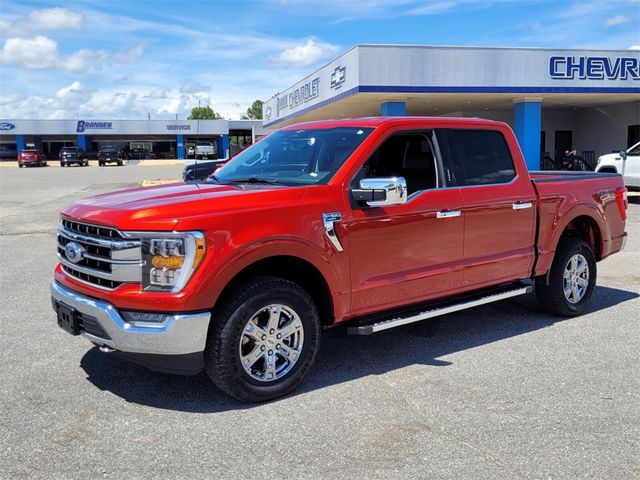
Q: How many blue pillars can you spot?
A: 6